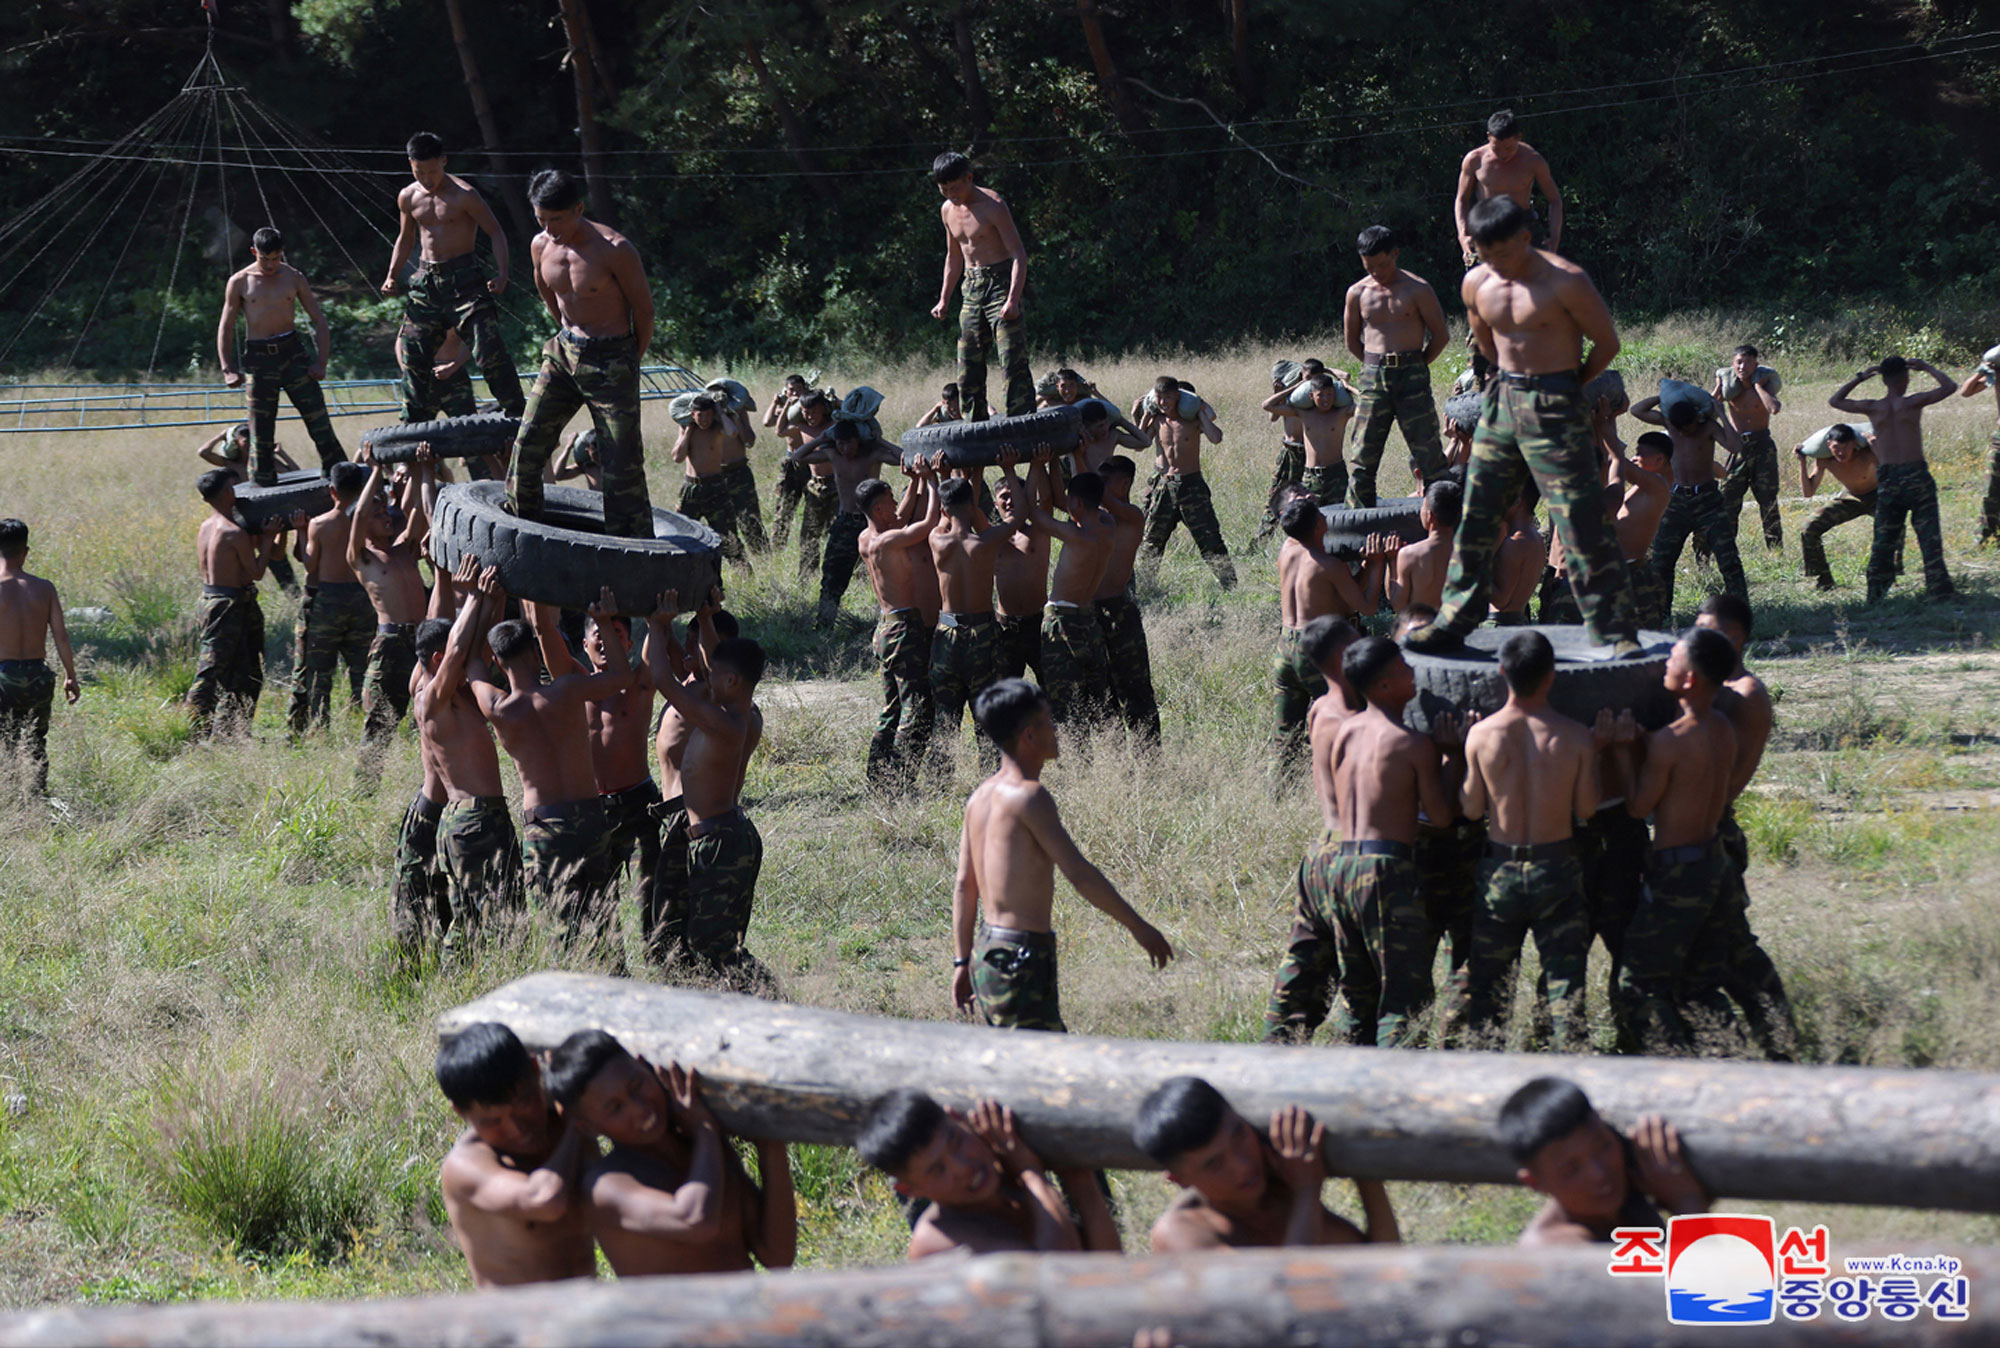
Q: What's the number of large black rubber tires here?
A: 7